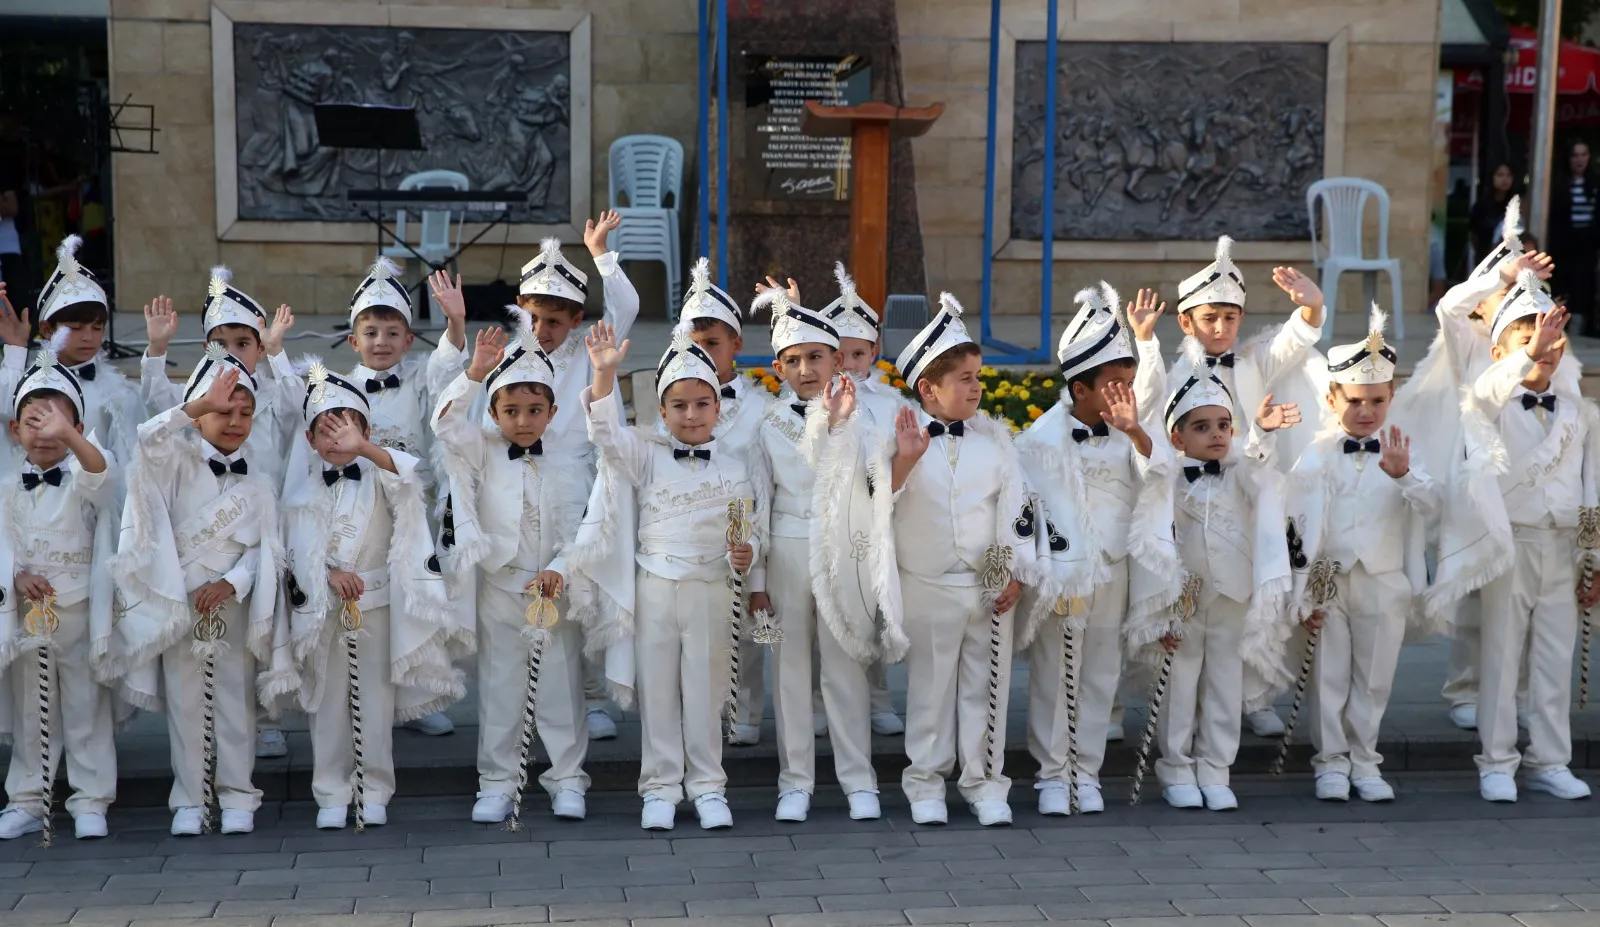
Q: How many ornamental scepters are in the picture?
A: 11